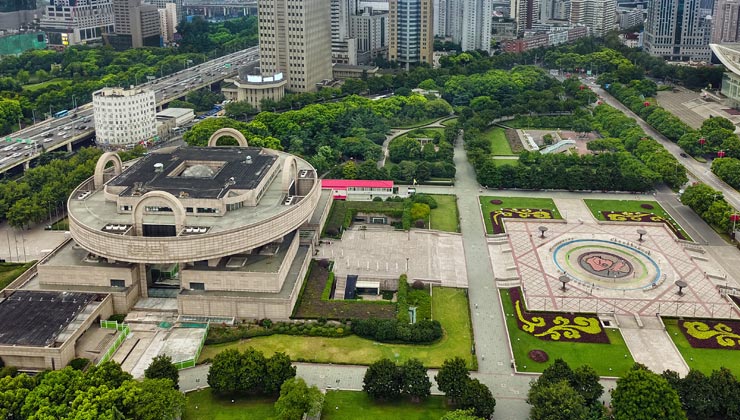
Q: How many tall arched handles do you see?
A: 4